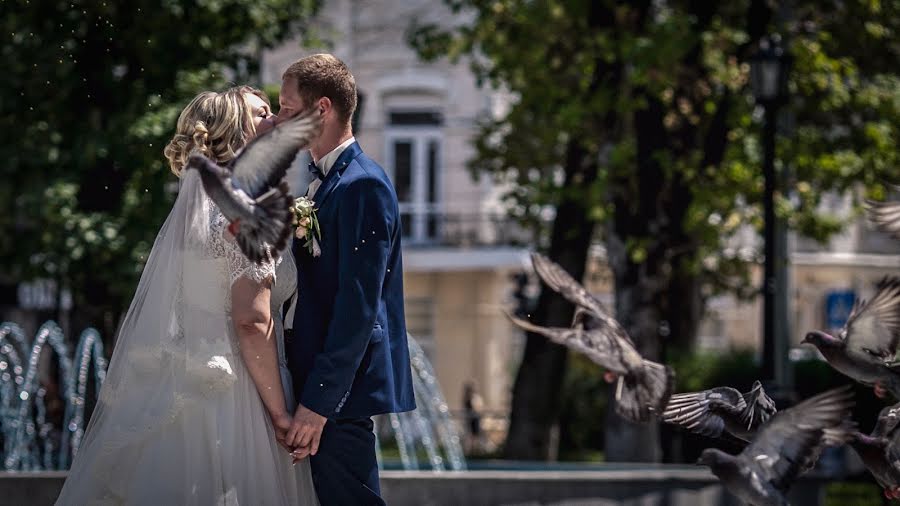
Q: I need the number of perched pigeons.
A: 0